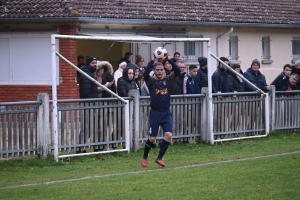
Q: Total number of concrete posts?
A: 4